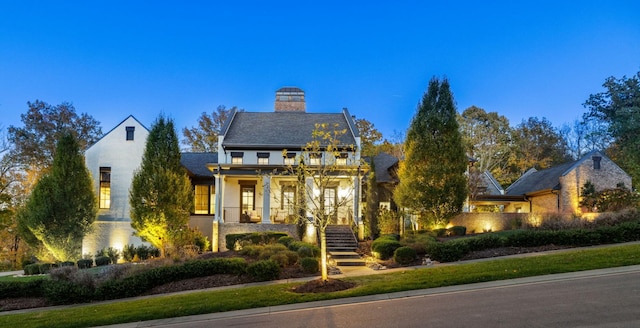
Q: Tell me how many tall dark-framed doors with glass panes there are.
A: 3